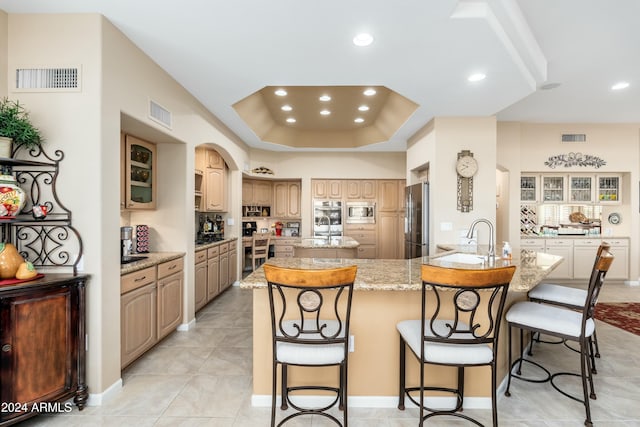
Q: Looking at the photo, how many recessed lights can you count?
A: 11